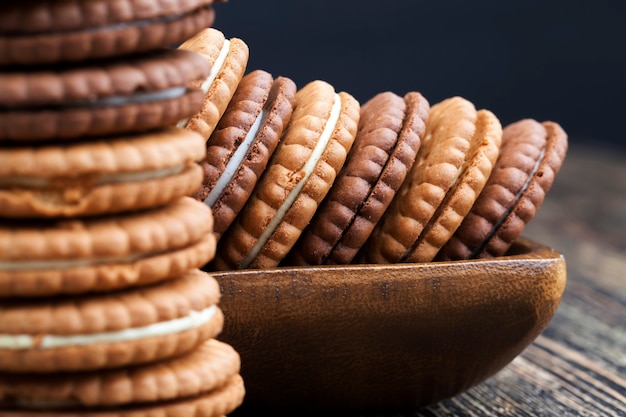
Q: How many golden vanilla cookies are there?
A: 7